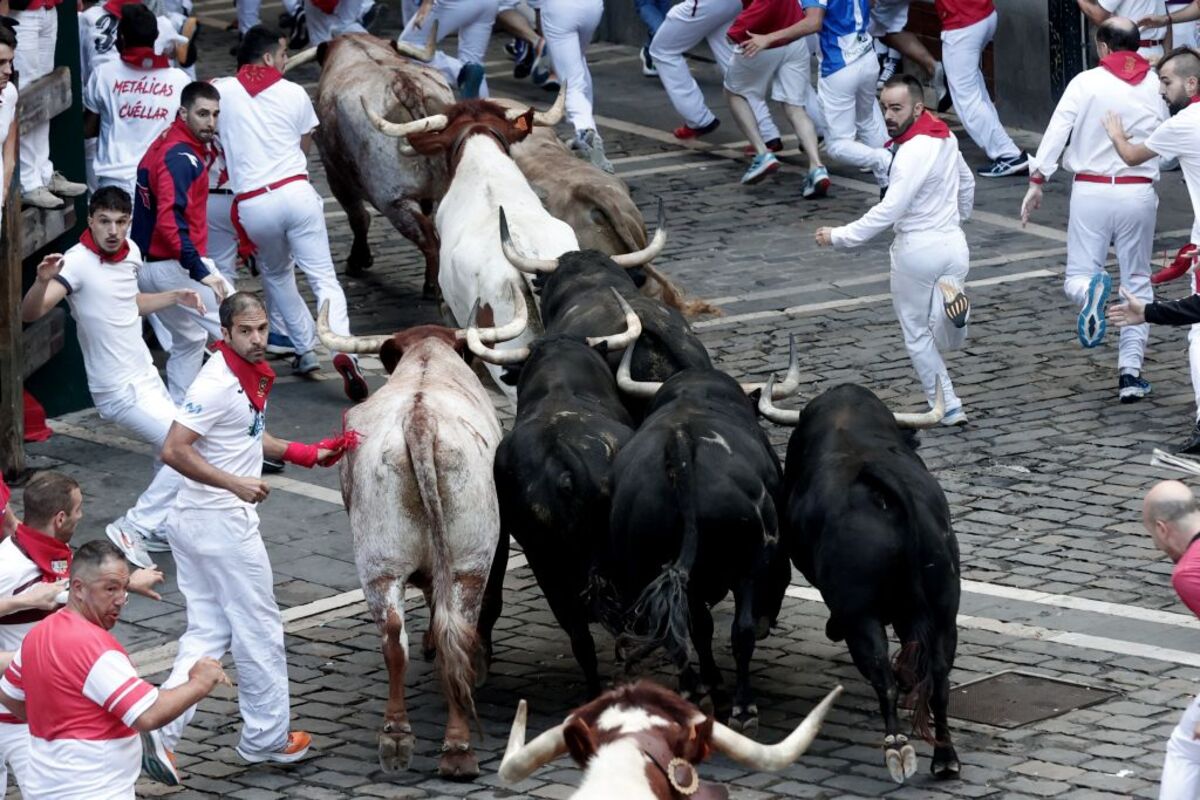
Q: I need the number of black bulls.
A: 4